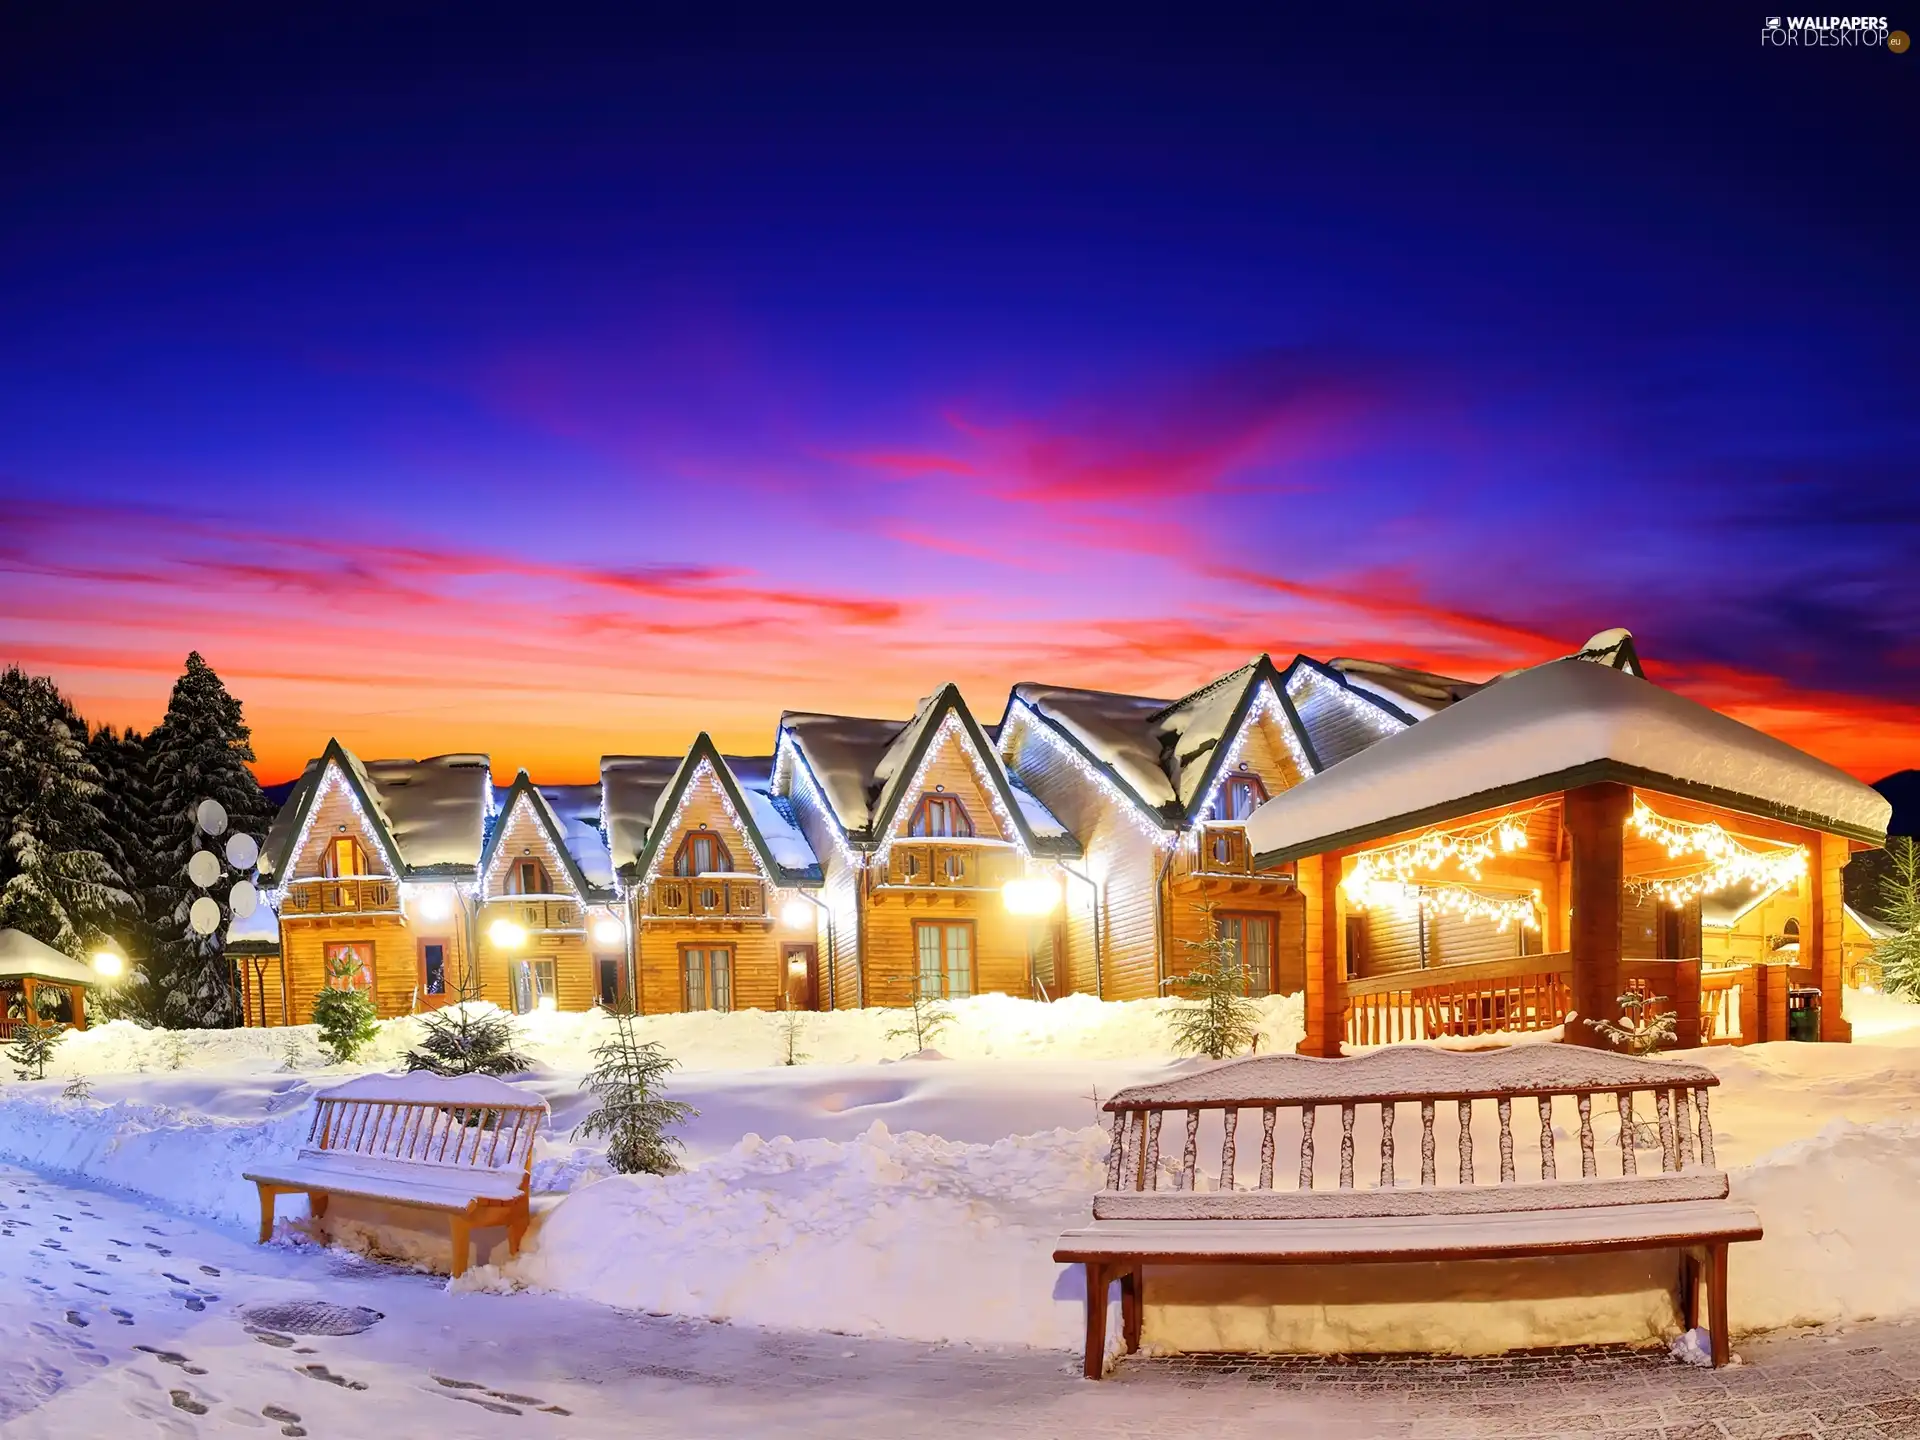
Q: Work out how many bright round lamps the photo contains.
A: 6